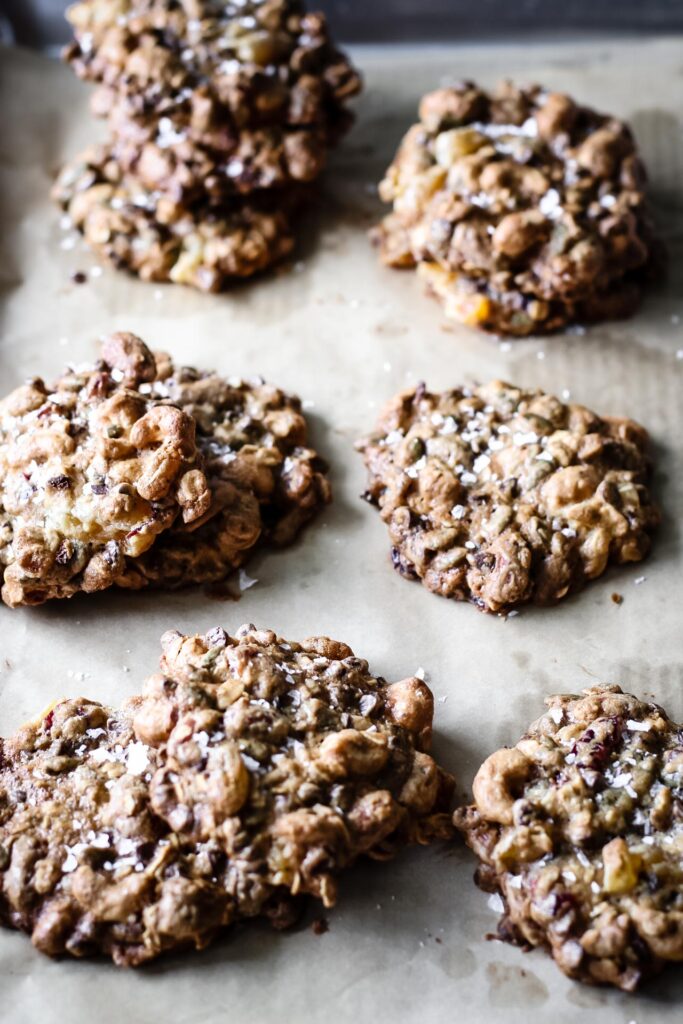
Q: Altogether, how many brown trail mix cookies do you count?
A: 11